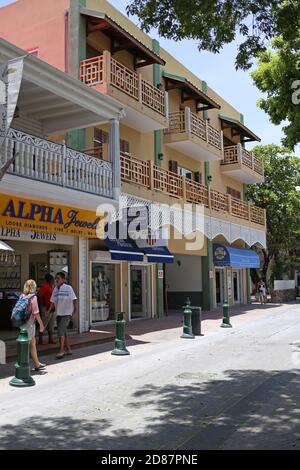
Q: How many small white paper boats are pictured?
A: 0